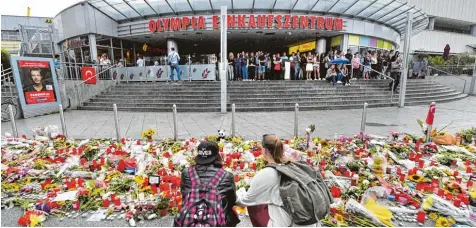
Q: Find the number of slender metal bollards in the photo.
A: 8